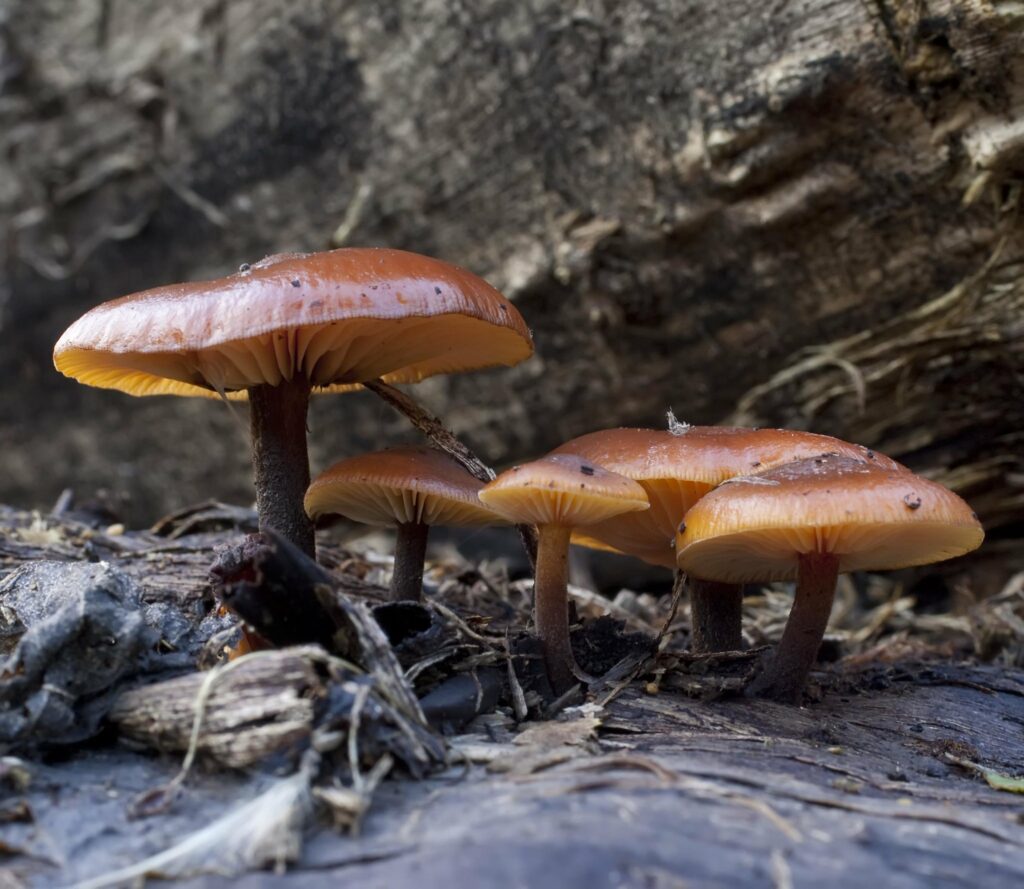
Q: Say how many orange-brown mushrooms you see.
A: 5